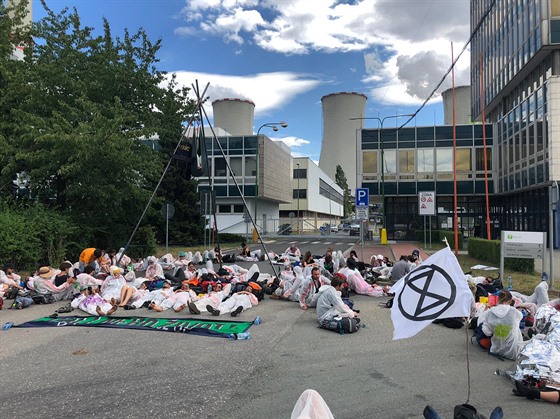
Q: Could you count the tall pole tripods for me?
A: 1